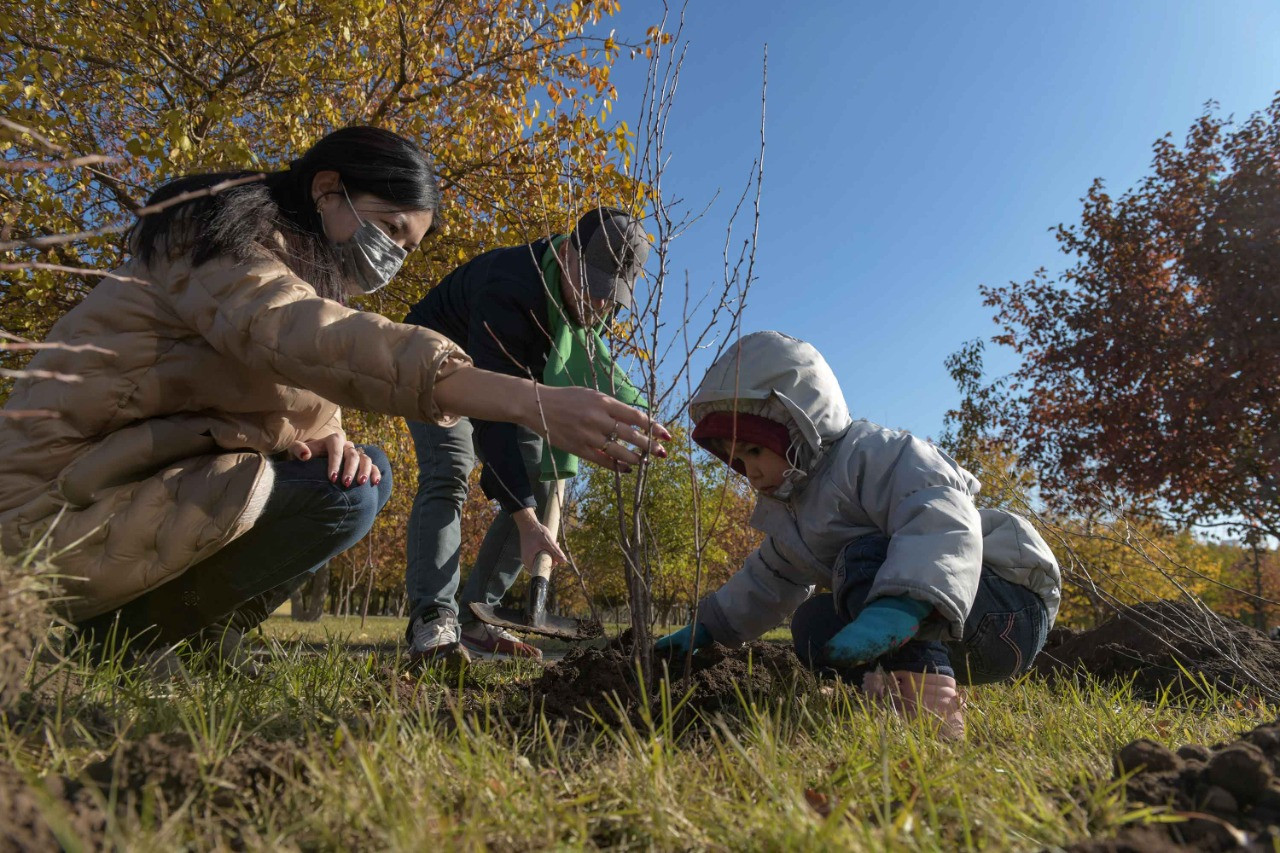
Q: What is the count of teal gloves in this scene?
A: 2